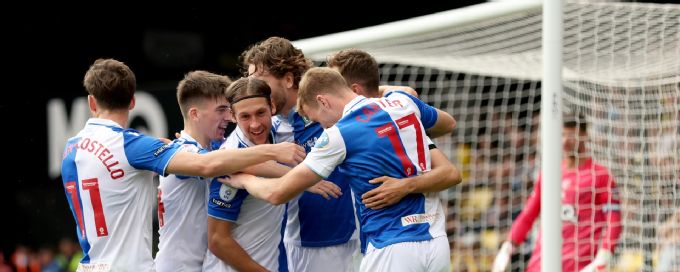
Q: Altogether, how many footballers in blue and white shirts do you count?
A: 6